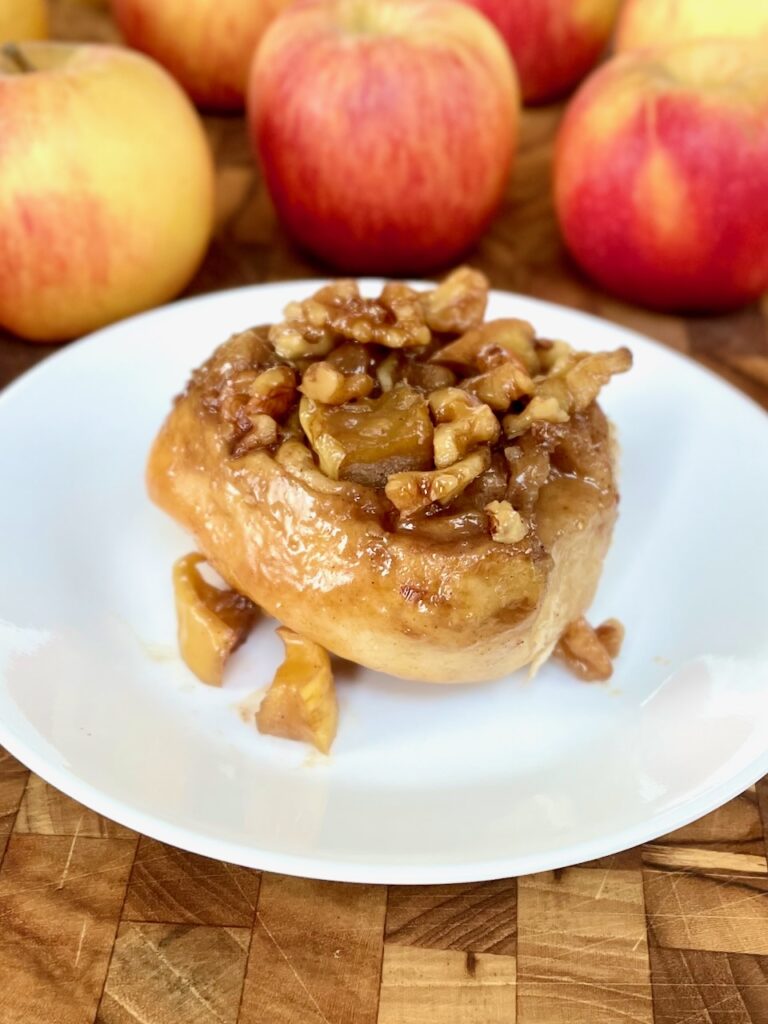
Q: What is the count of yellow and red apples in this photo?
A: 7